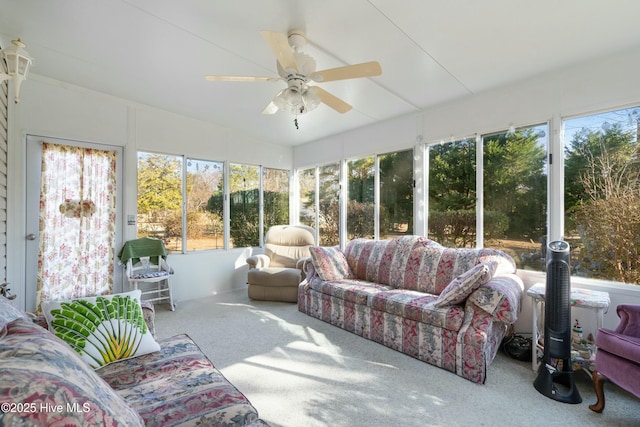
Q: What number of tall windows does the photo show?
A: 11